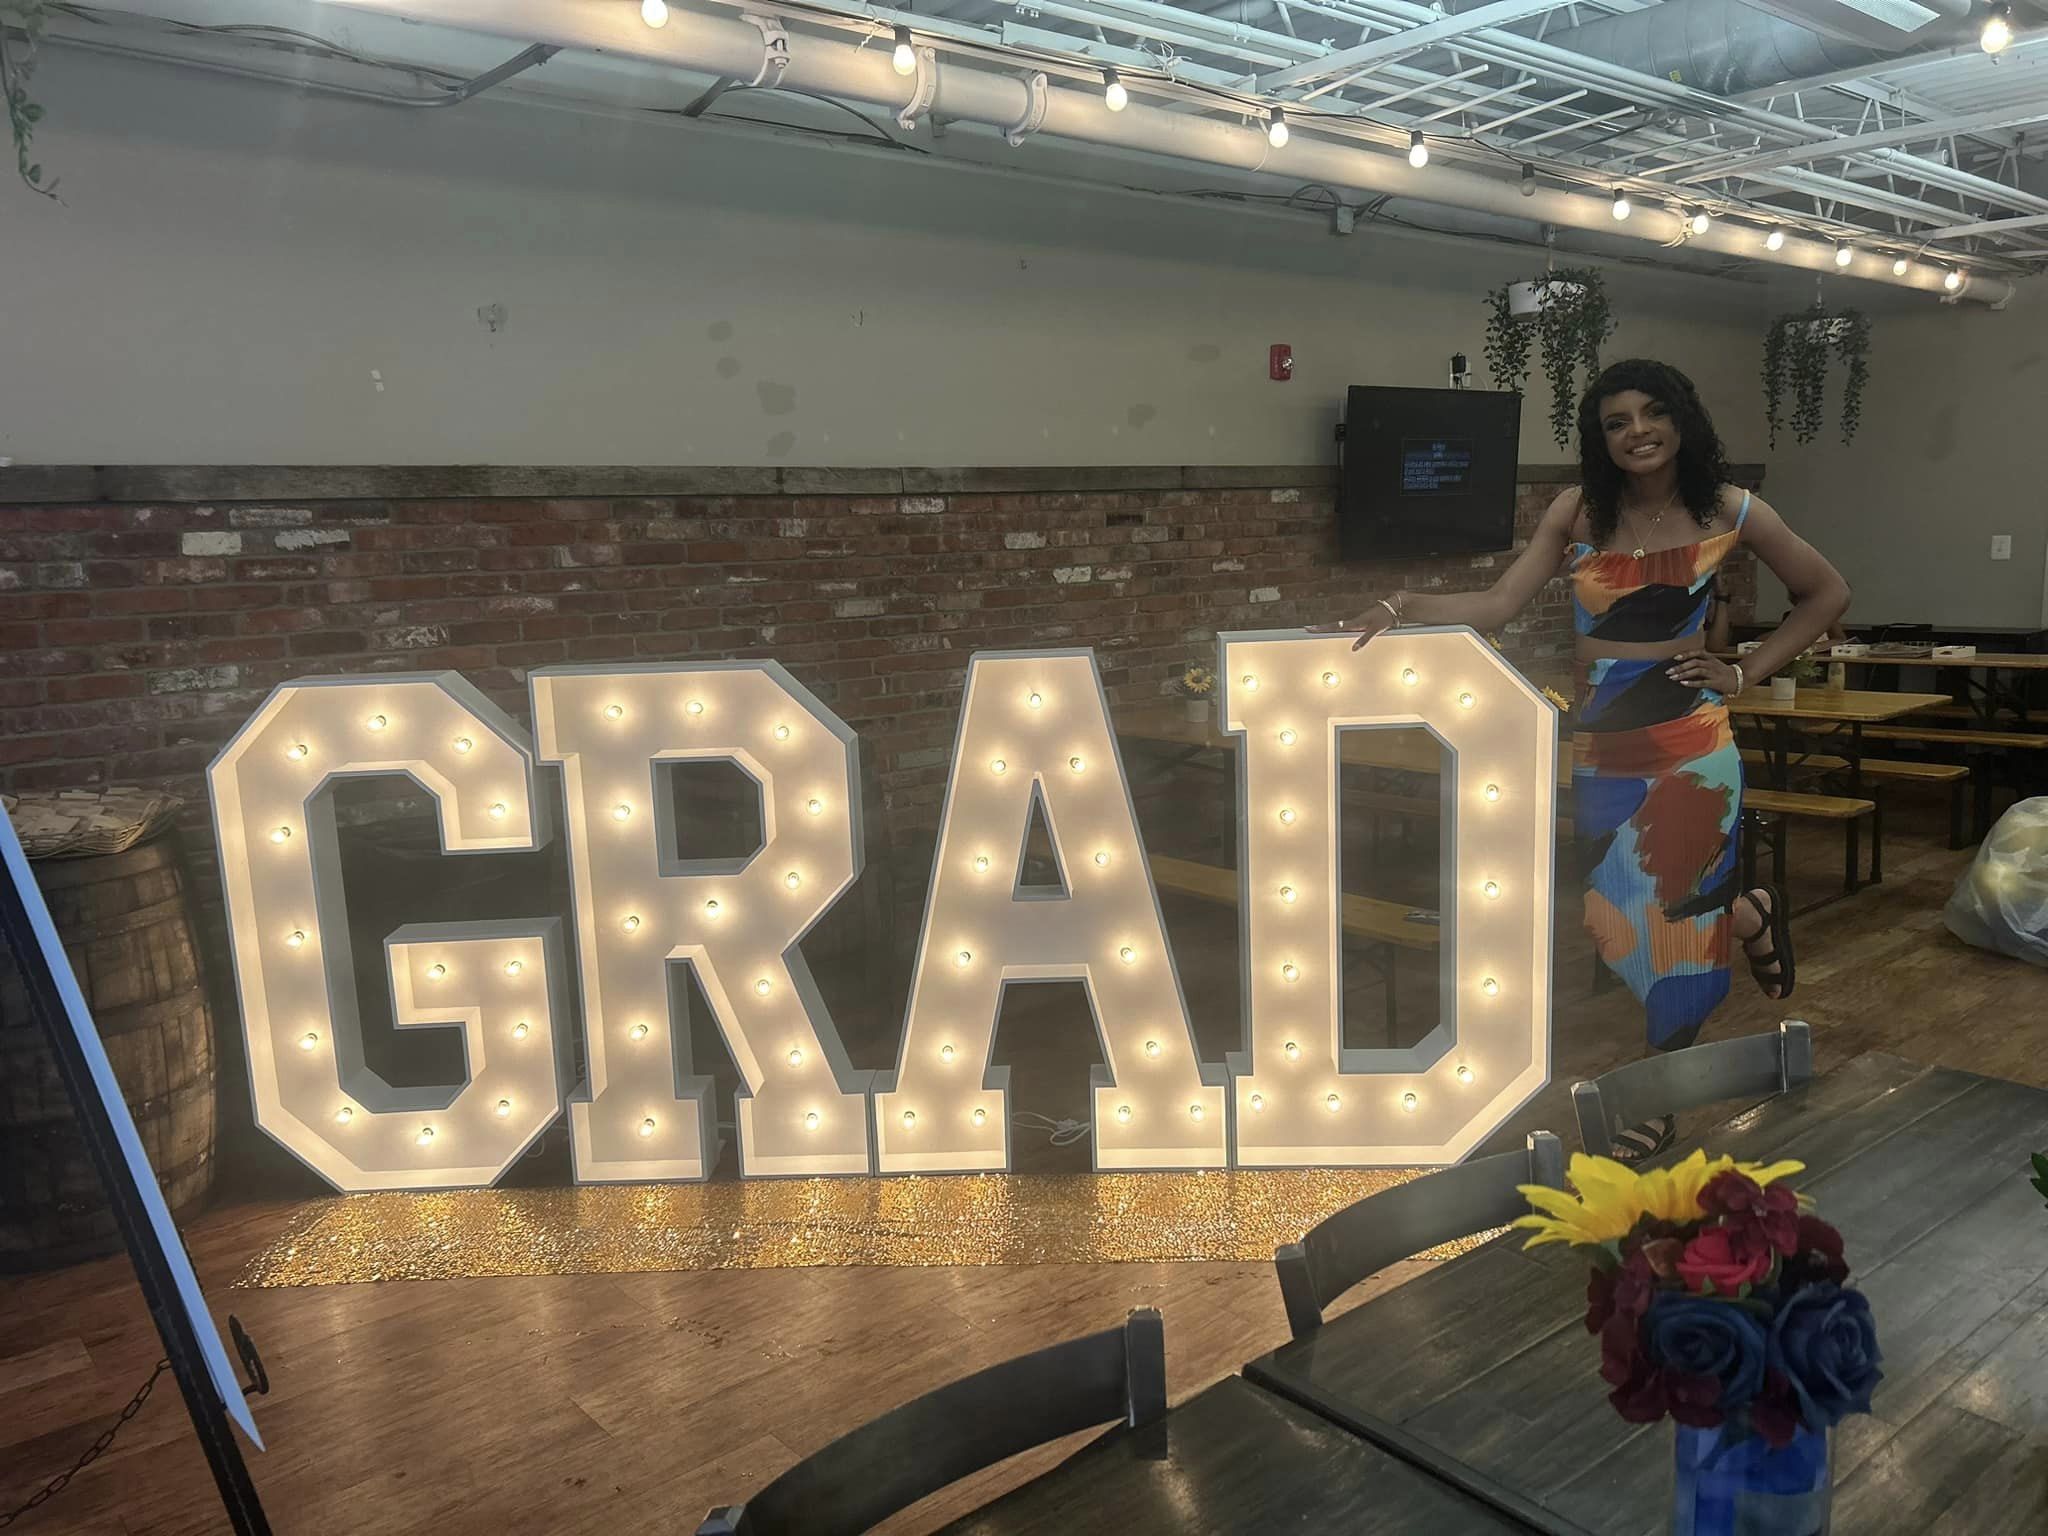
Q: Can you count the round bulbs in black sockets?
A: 13